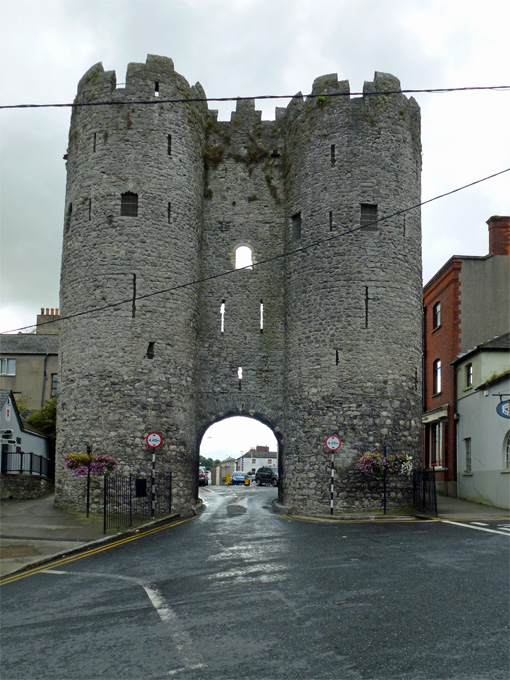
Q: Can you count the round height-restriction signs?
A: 2